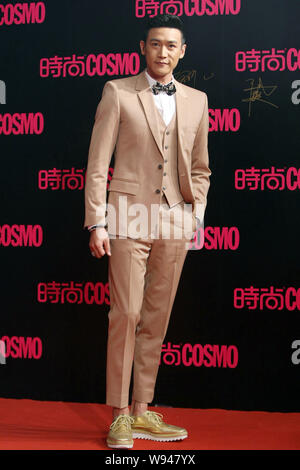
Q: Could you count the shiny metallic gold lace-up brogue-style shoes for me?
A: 2